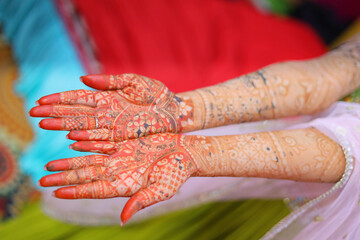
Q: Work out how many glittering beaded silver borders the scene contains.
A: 1